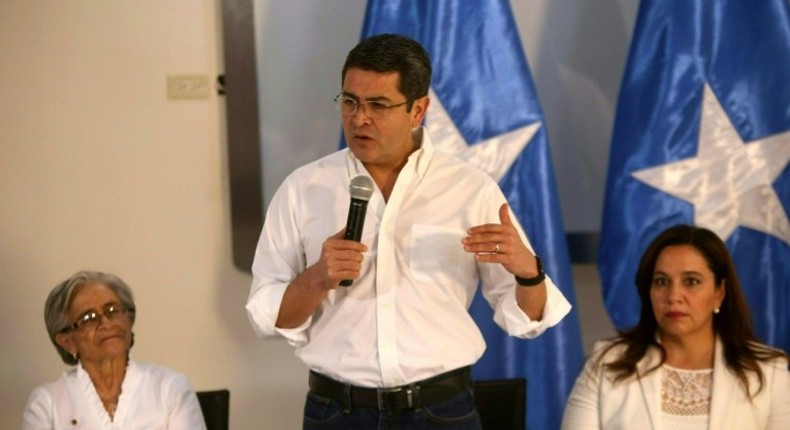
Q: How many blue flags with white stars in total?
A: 2